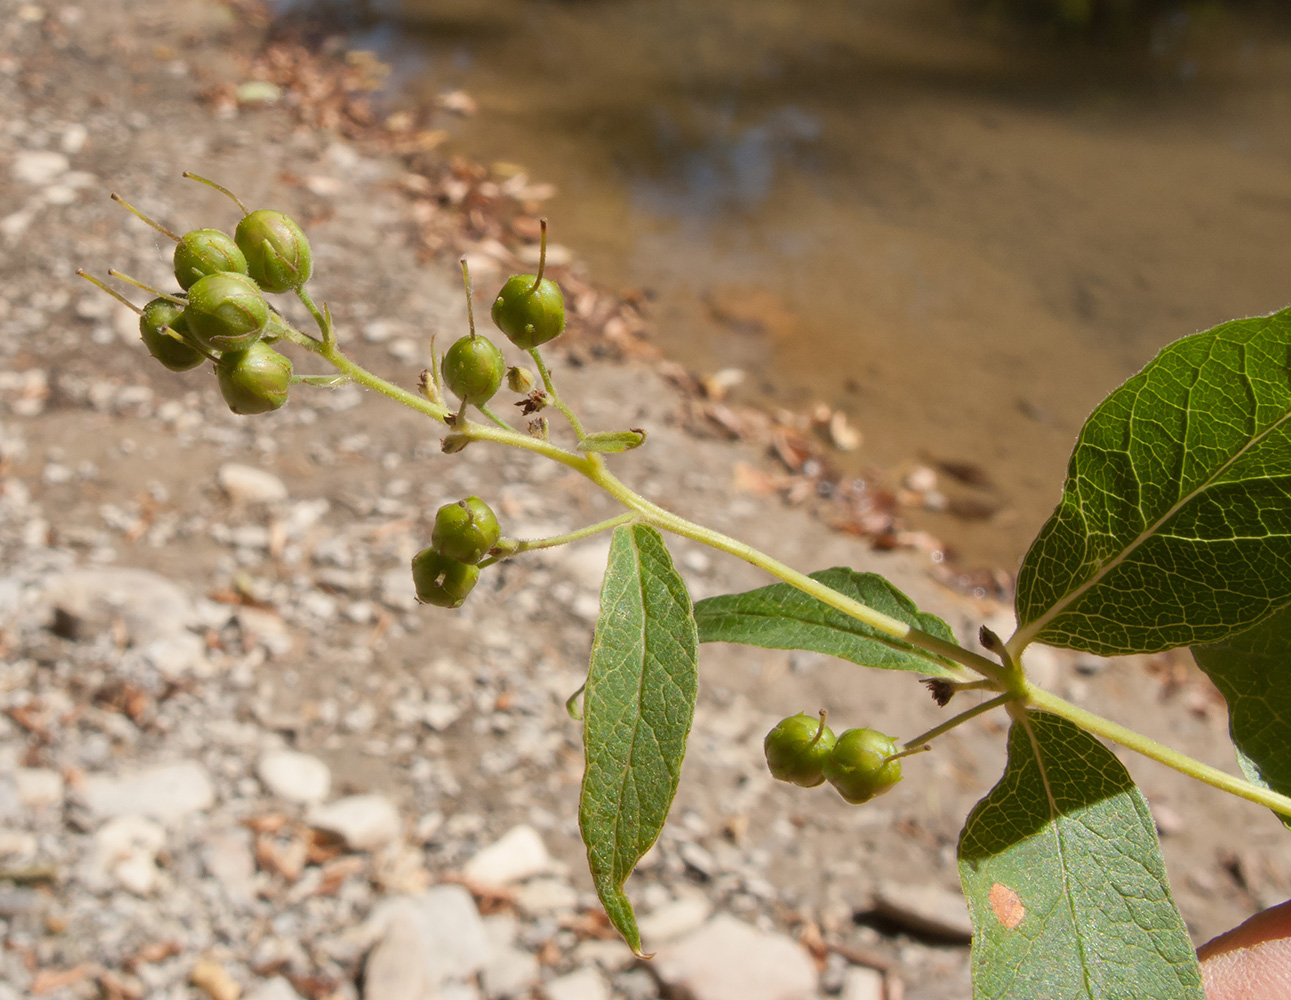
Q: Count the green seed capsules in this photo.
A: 11